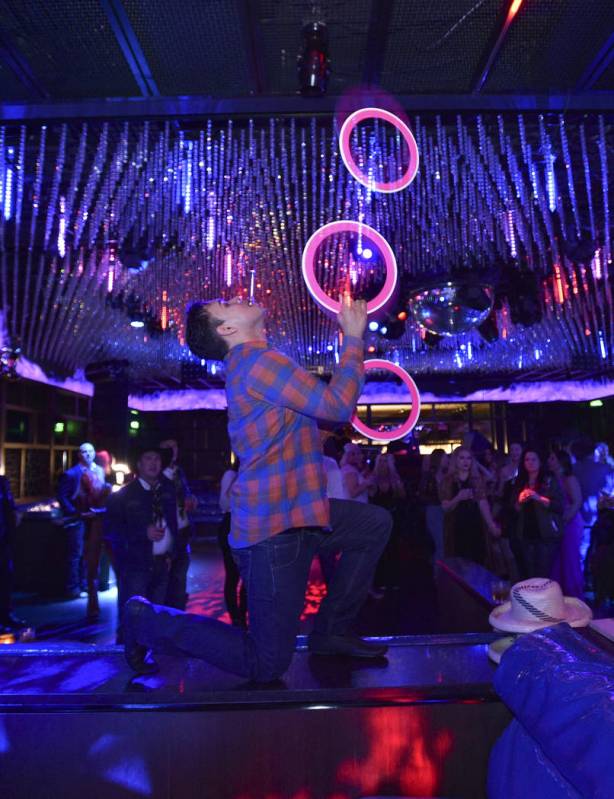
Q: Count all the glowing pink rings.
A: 3